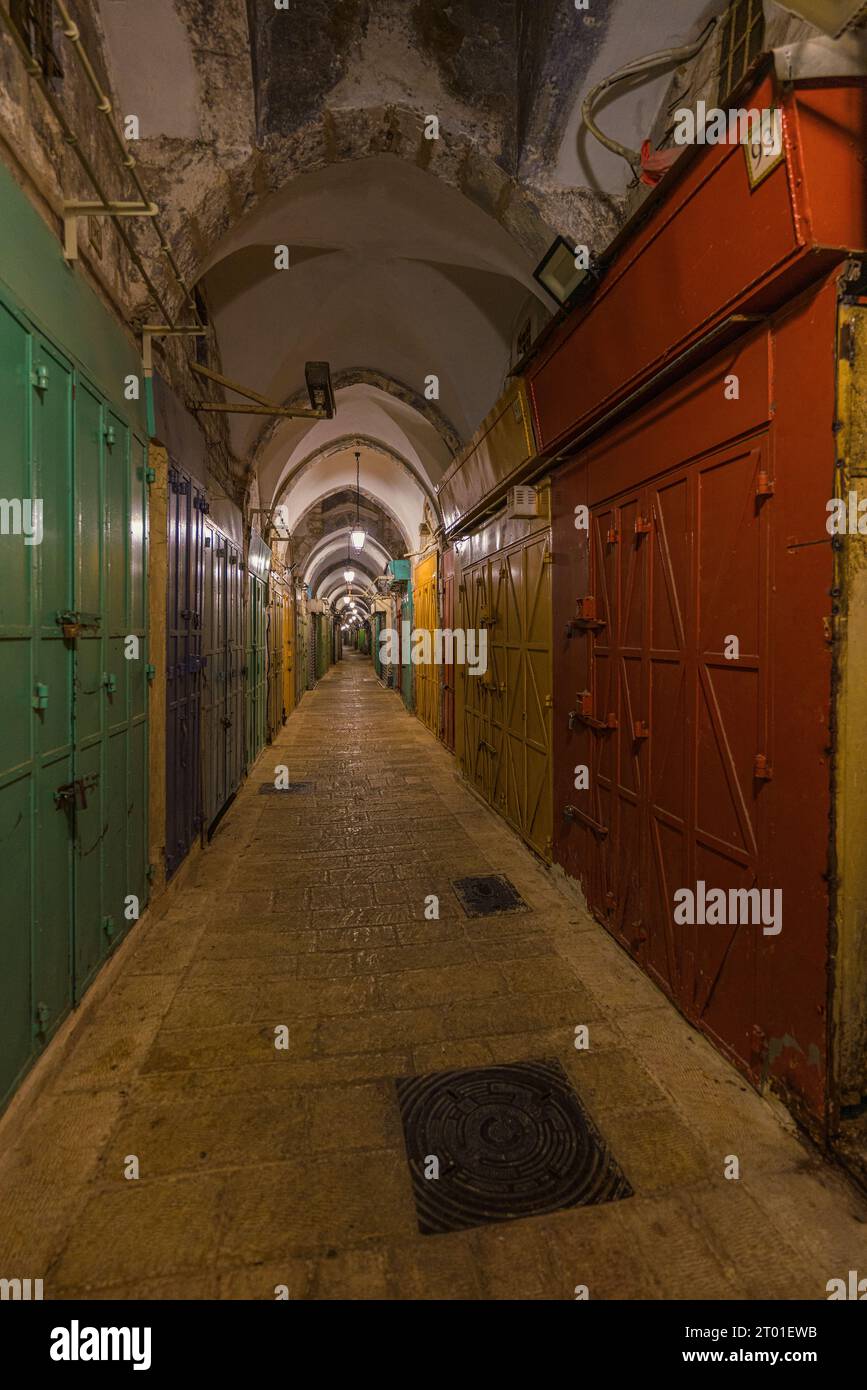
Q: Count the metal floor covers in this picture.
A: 3